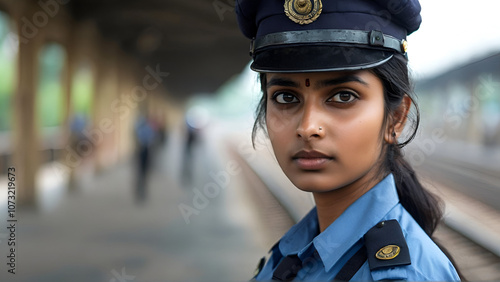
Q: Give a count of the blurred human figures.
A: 3